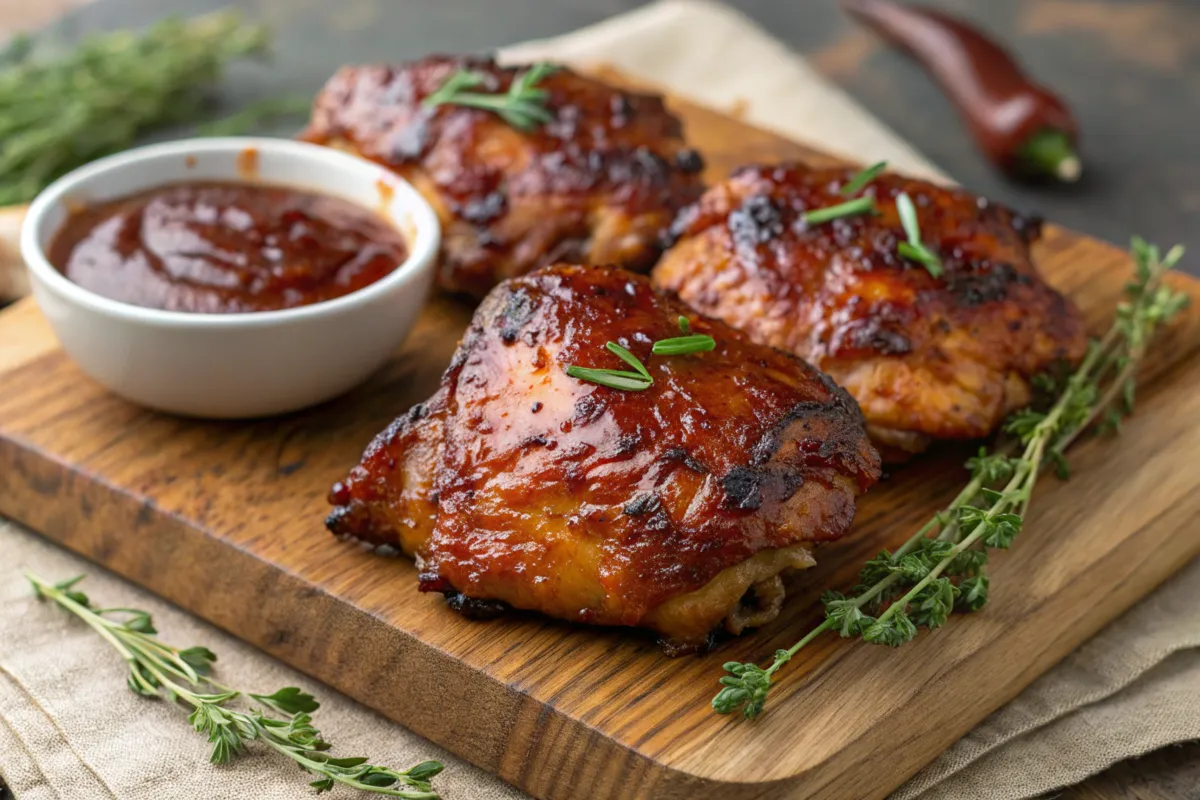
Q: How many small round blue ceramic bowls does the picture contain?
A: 0